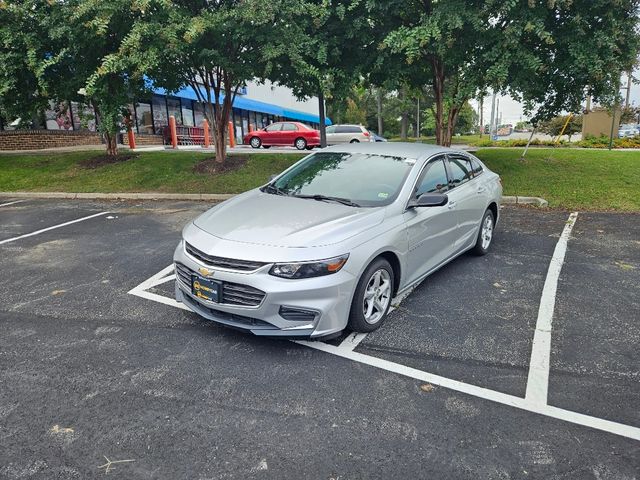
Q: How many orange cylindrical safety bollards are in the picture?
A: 5